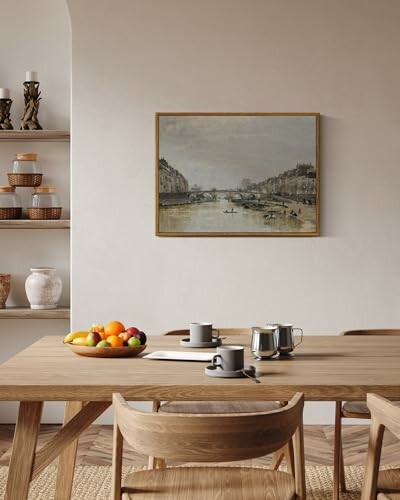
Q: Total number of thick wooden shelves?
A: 3